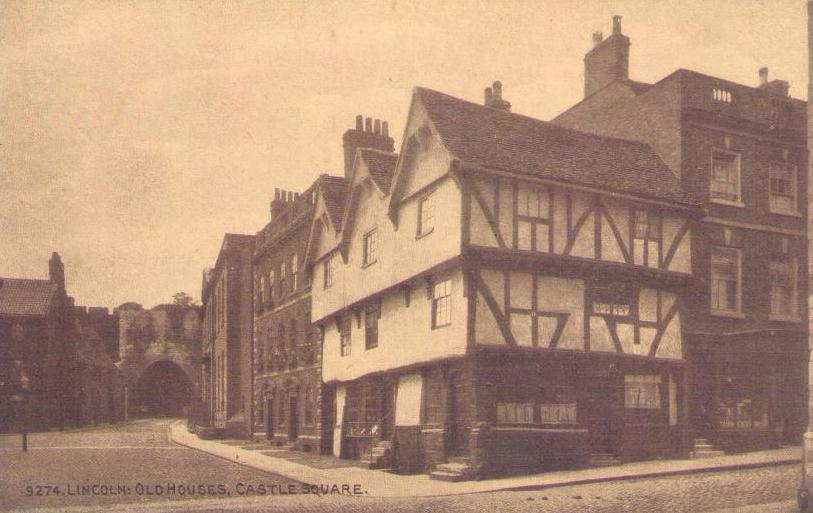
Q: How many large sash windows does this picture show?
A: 4